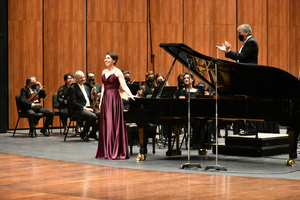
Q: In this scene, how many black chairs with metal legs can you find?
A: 3